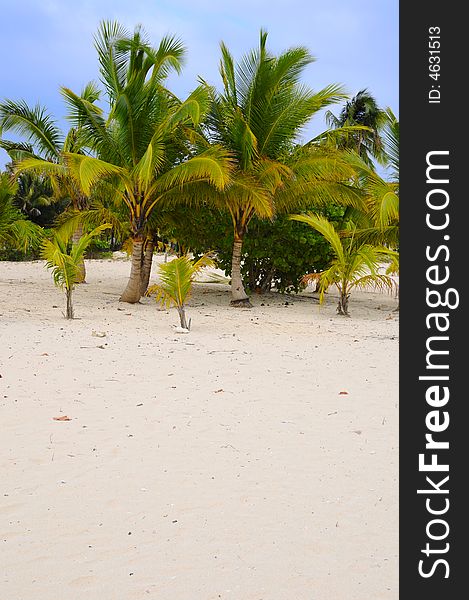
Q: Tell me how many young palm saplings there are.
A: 3